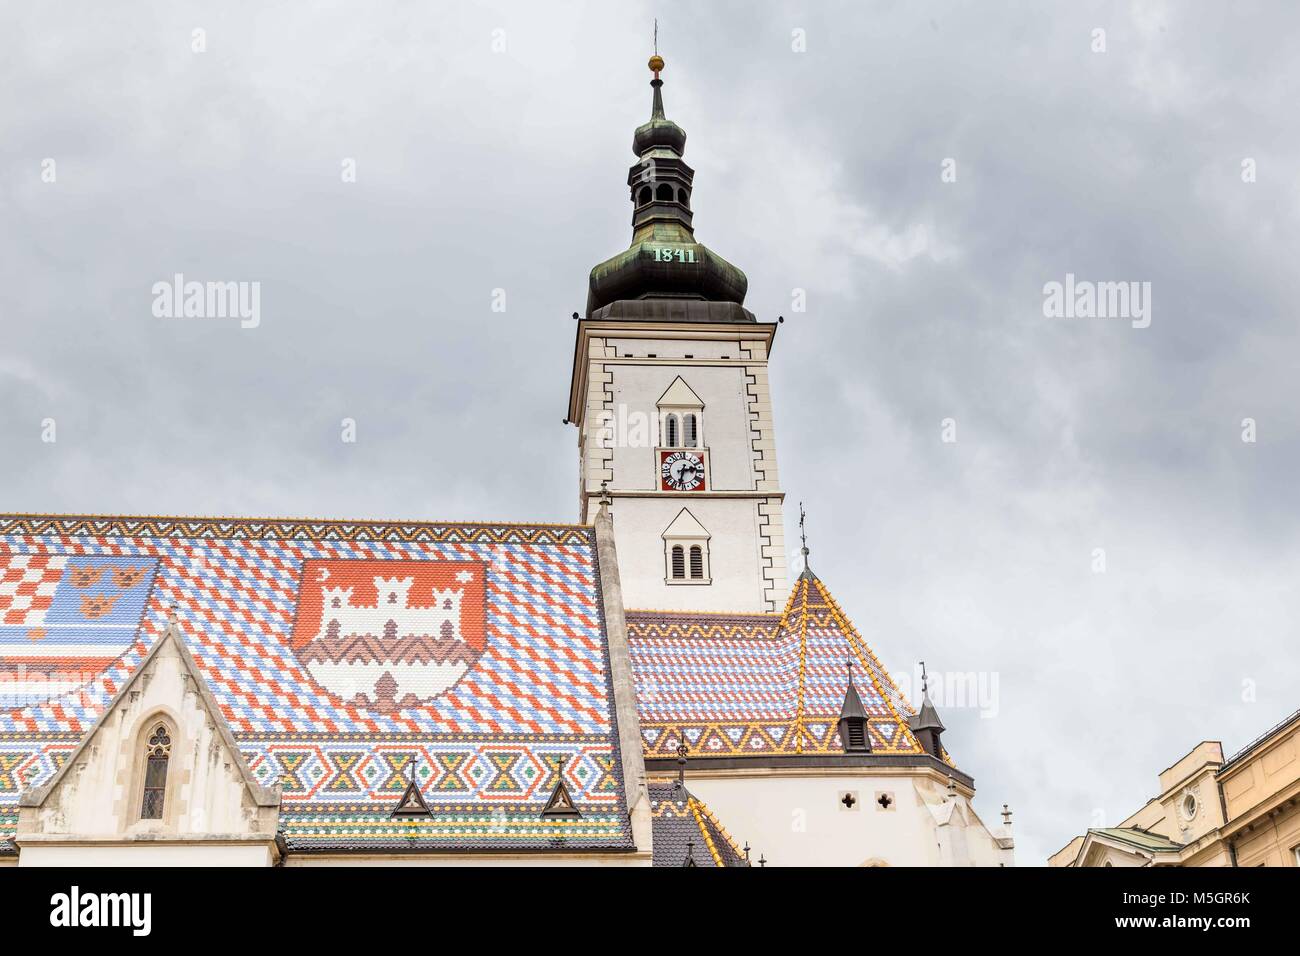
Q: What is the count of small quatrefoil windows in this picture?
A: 2